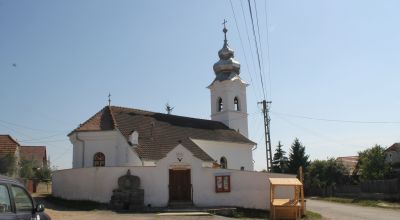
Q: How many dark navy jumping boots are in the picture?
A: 0